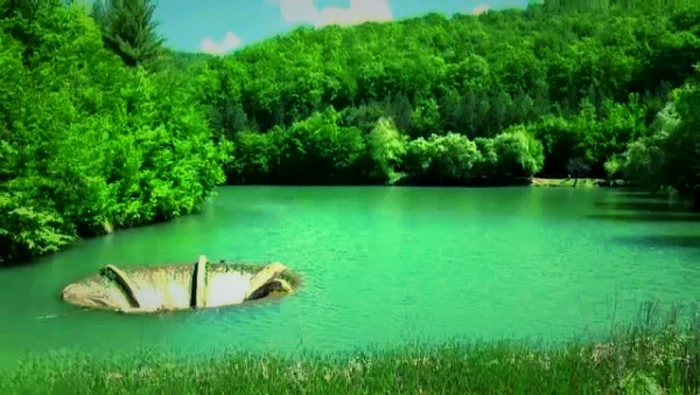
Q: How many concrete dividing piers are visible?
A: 3